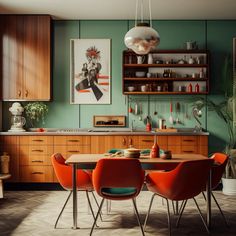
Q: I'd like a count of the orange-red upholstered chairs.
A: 4